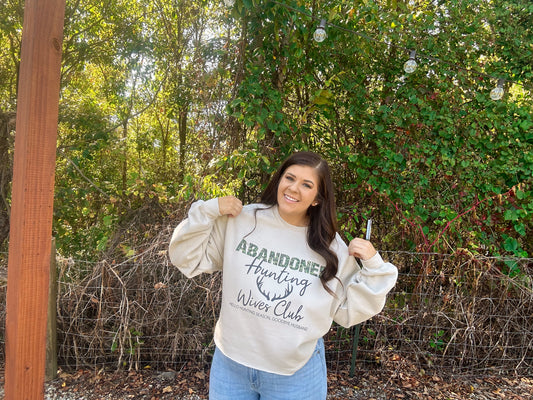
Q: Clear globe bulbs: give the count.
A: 3